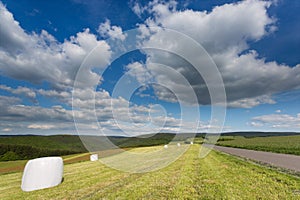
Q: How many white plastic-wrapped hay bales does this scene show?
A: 5